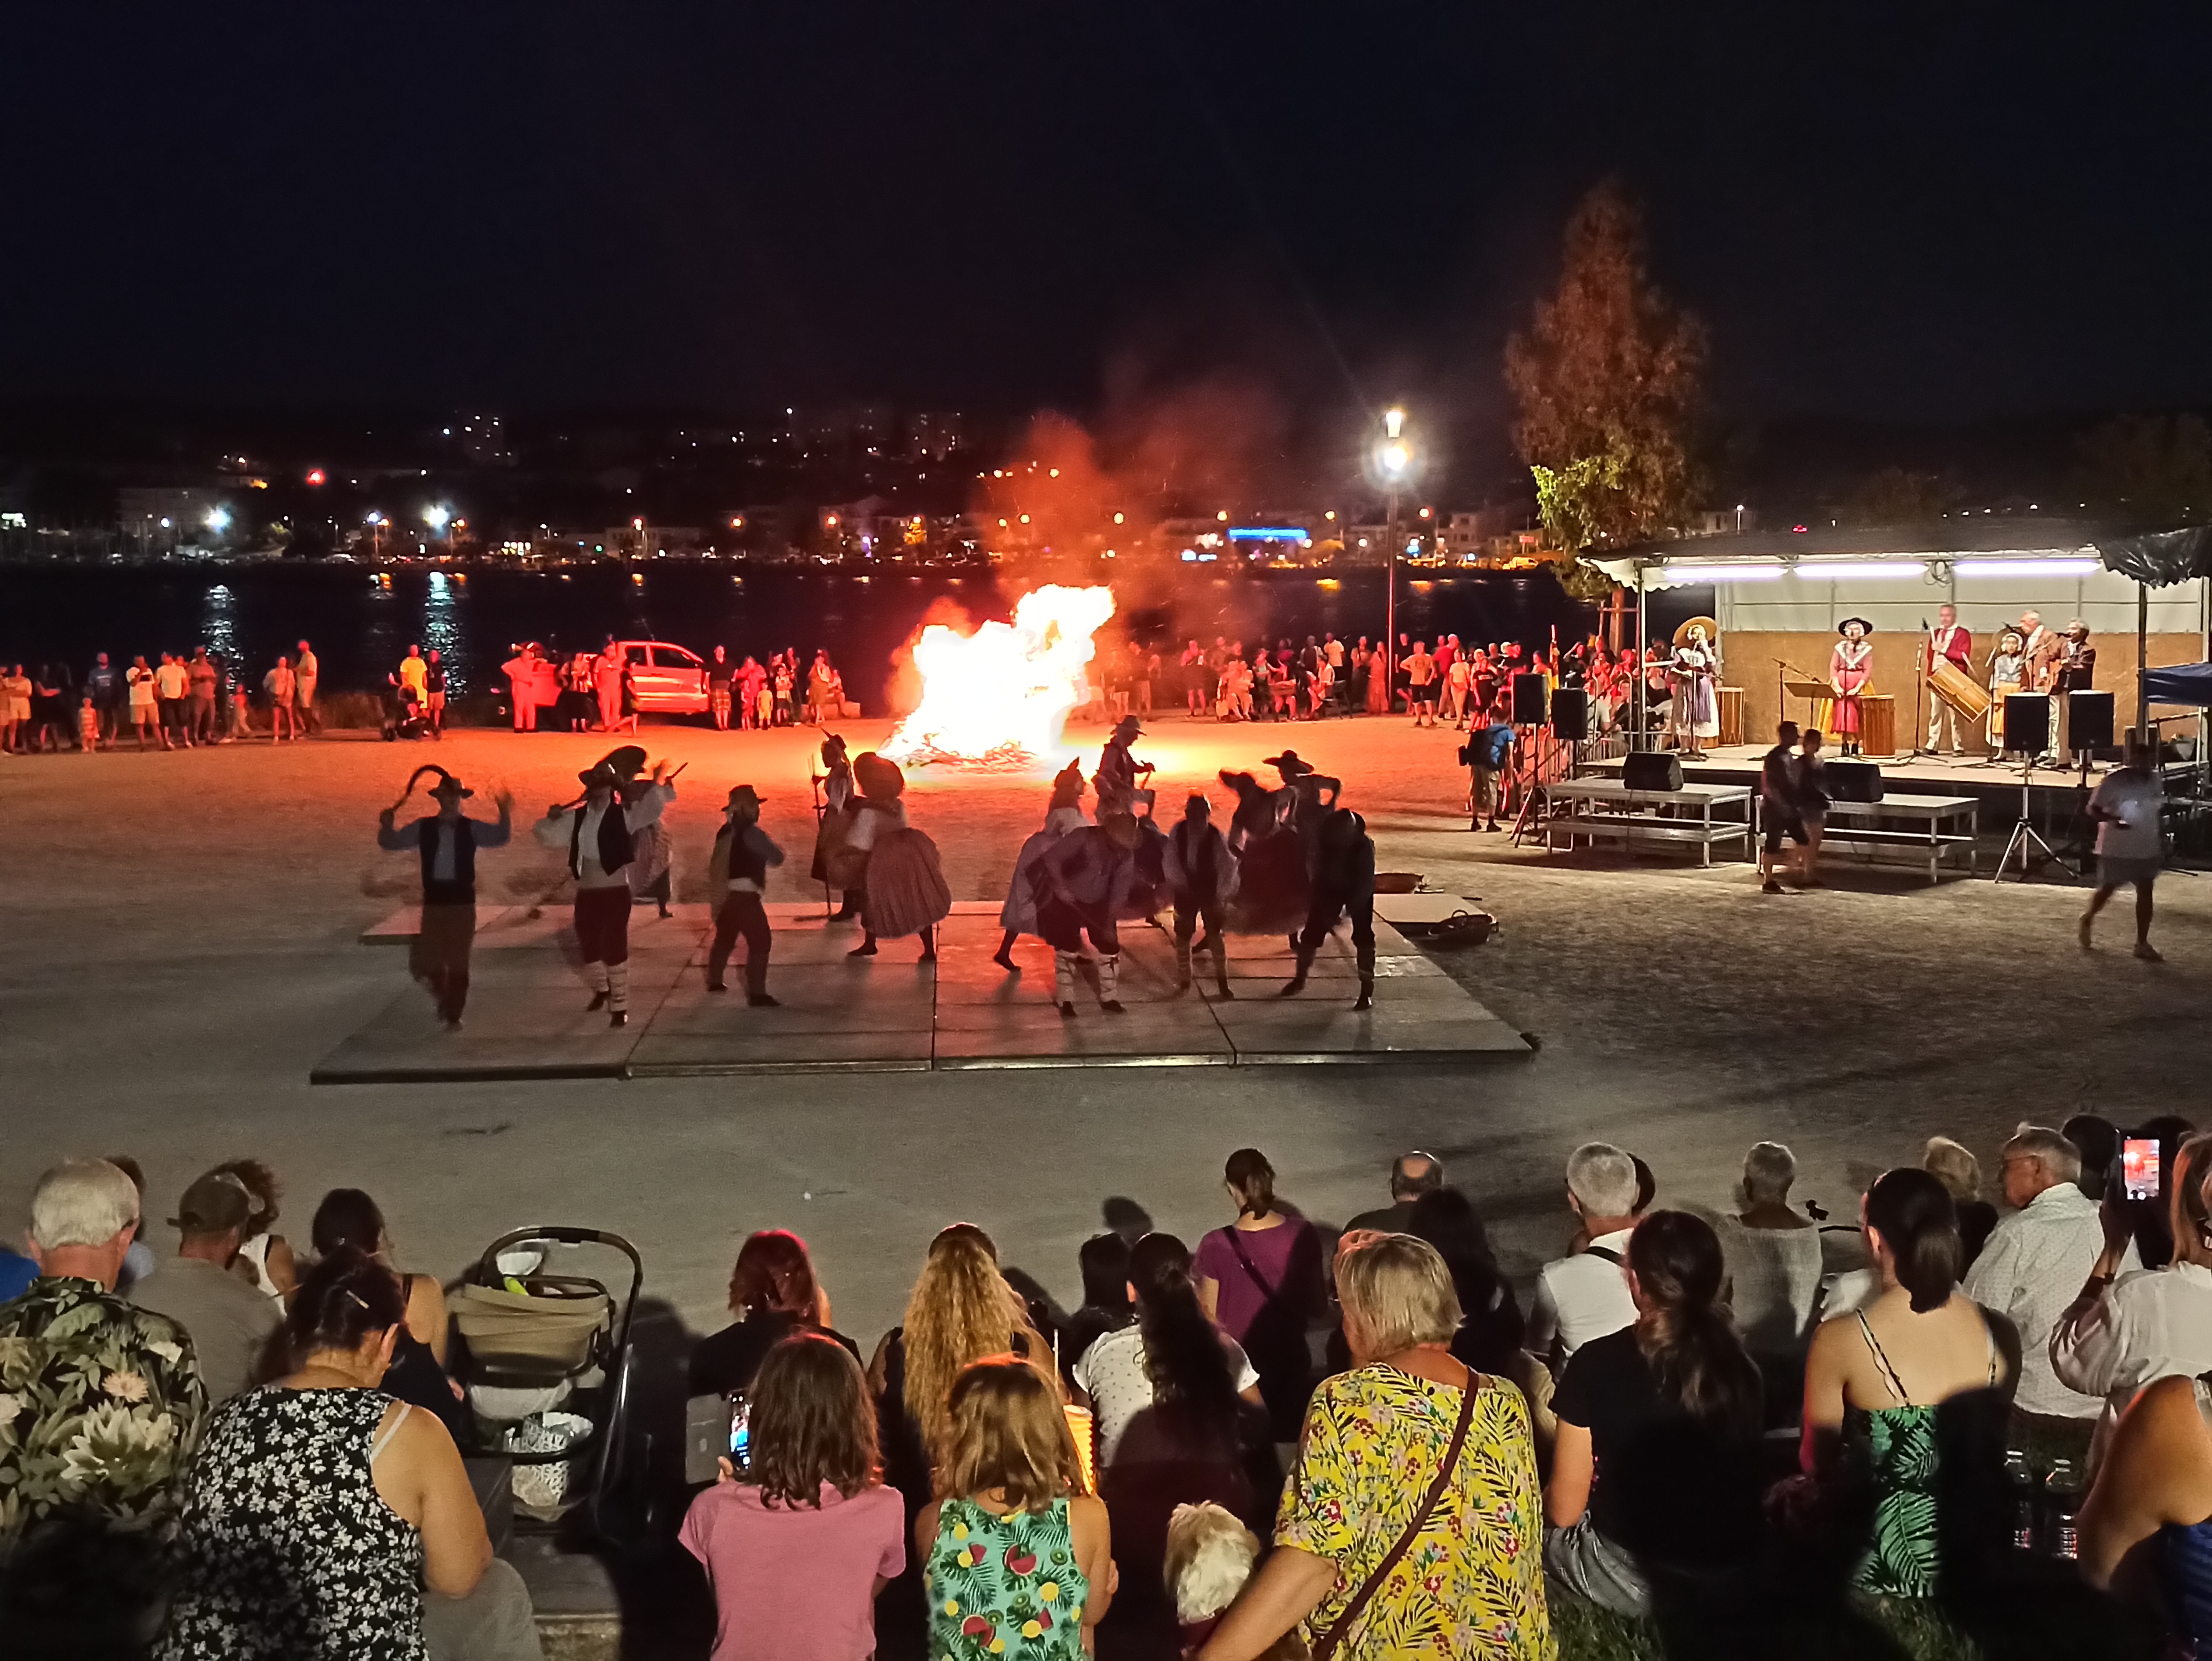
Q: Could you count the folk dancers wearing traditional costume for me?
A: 13